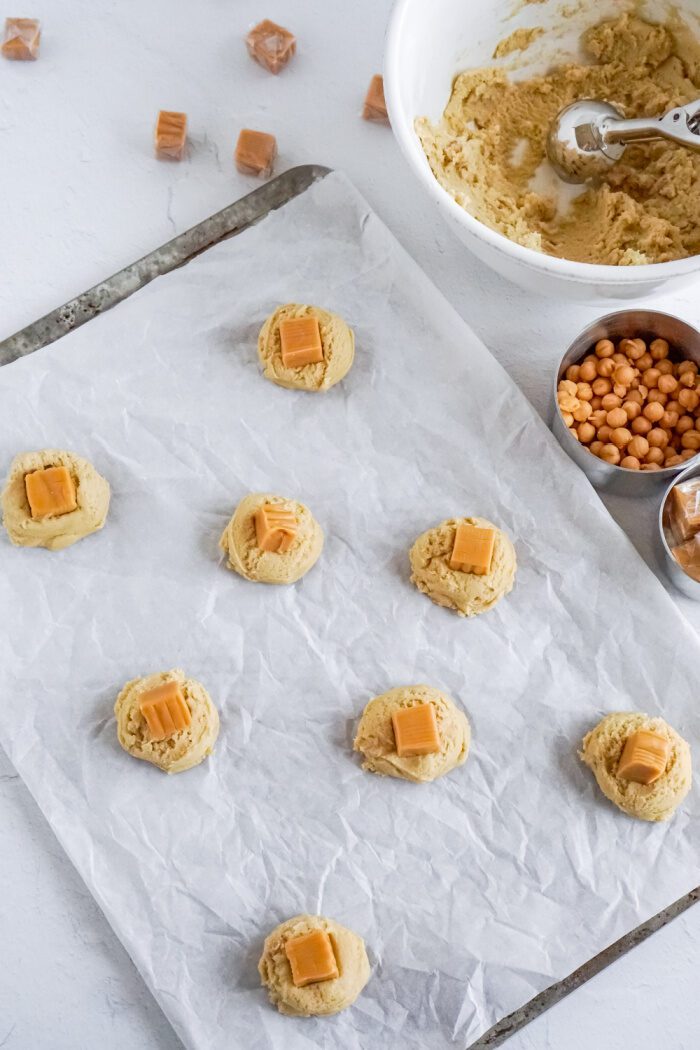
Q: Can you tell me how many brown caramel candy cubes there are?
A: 15